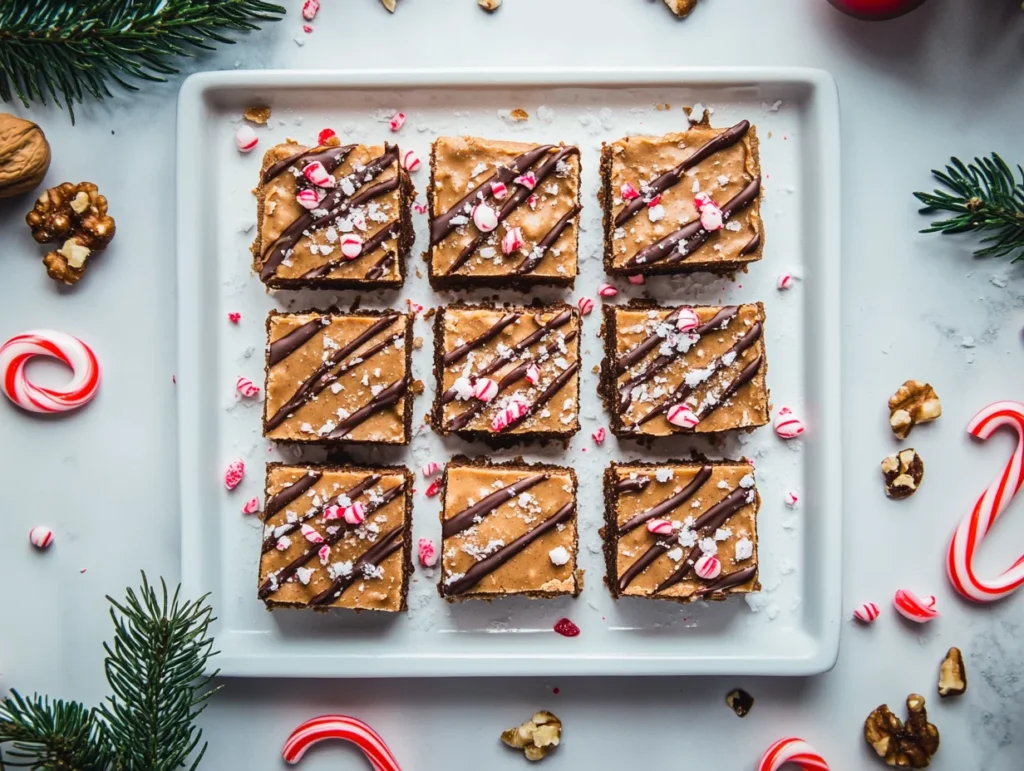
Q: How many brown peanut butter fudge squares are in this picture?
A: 9